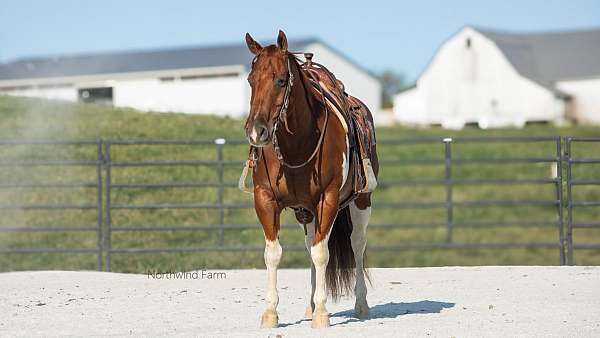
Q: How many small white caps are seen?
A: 2